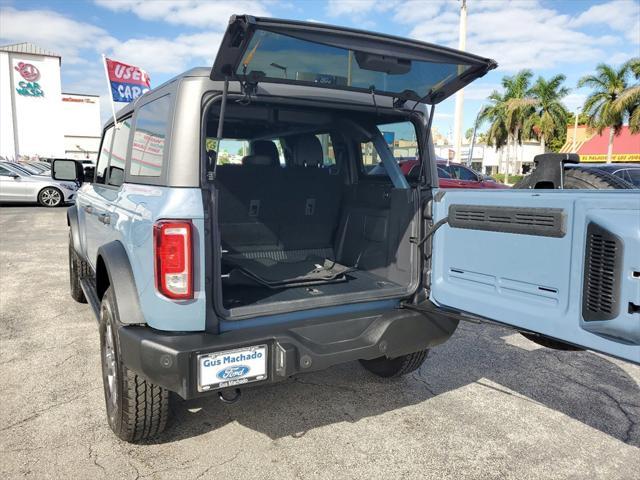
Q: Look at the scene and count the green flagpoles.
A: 0